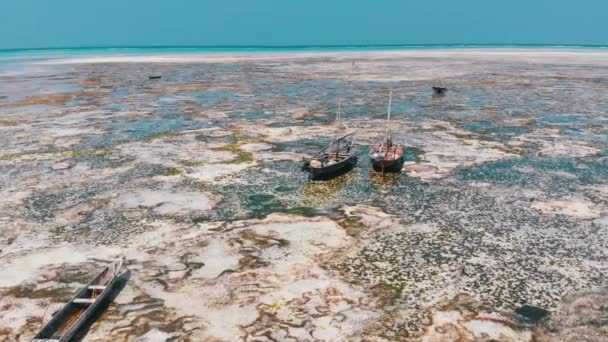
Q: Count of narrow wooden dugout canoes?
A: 1